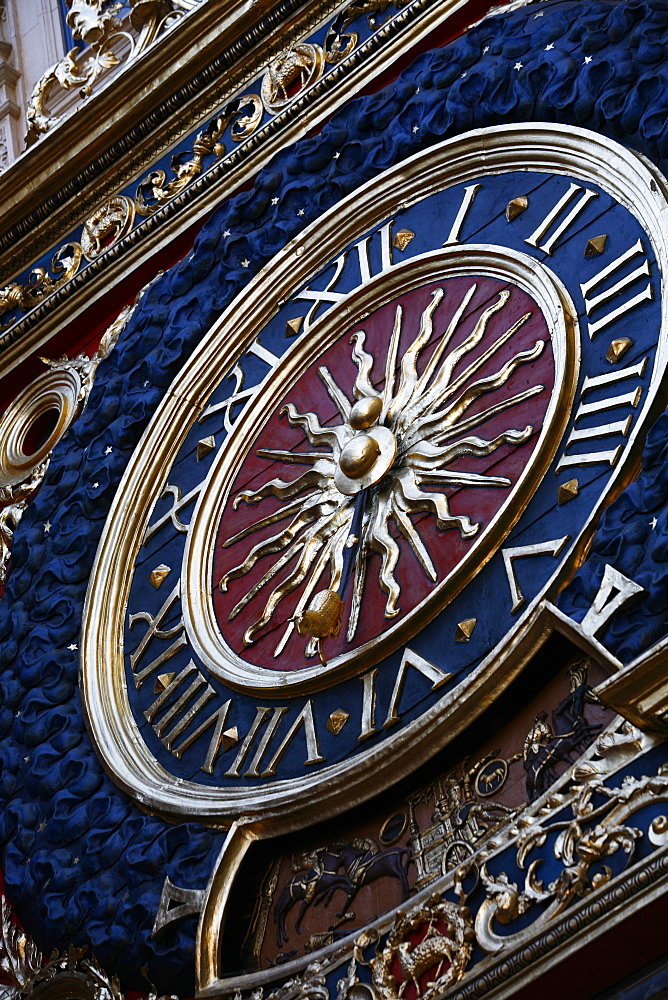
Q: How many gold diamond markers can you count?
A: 12